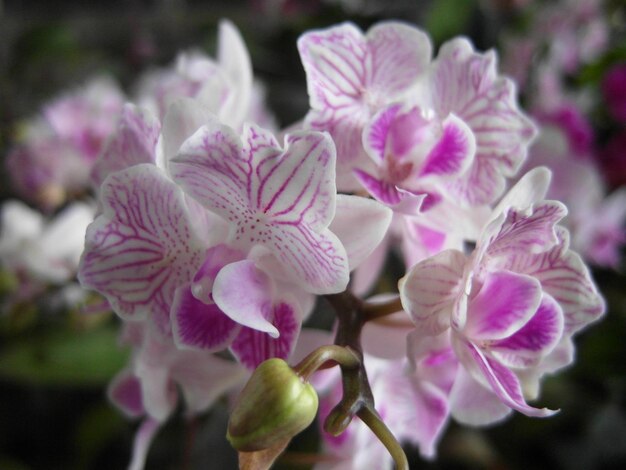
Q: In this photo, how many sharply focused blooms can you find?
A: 3